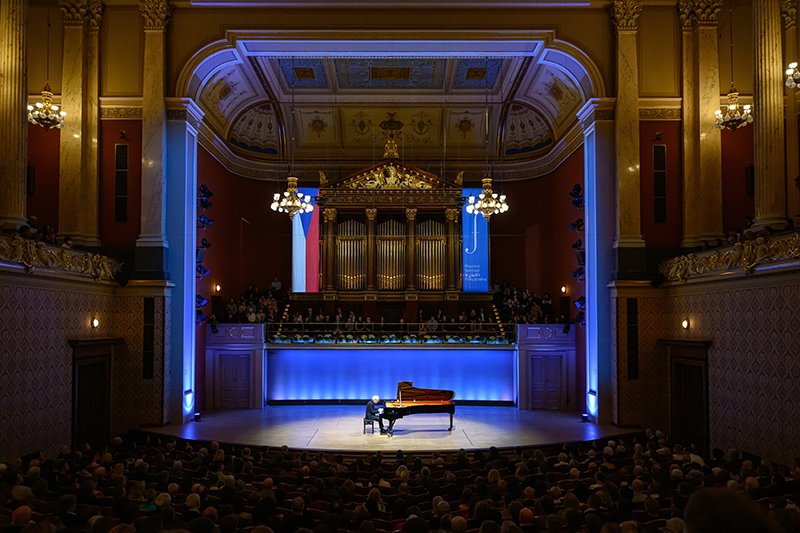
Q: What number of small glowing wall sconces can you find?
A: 4